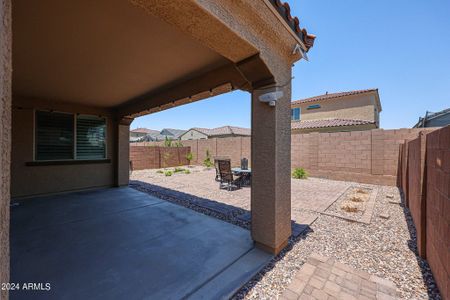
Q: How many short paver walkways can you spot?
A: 1